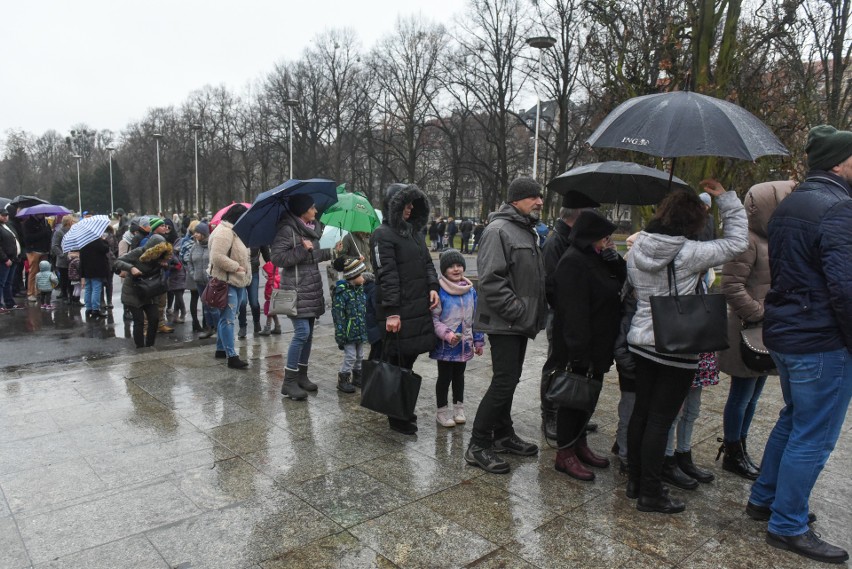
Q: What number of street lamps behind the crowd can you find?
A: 6